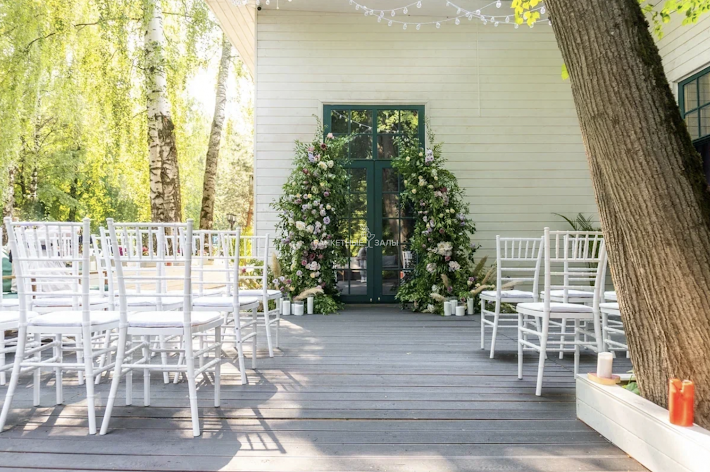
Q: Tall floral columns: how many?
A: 2